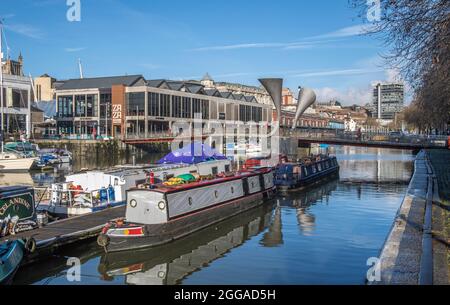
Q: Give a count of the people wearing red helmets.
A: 0